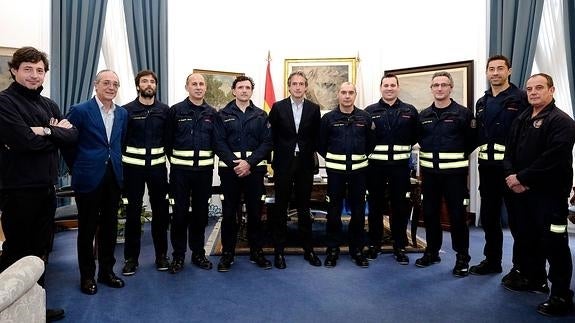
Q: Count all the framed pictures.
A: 4